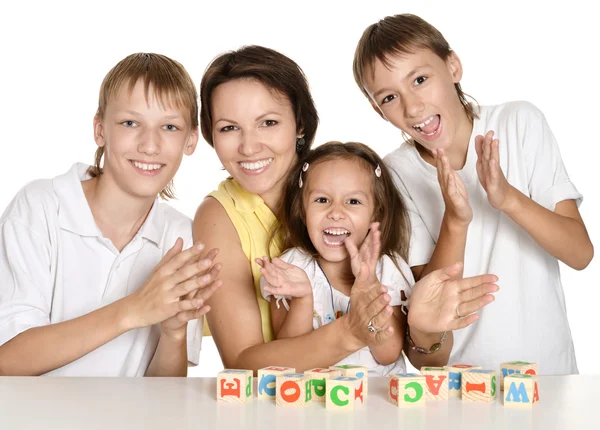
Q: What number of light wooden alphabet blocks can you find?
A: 12